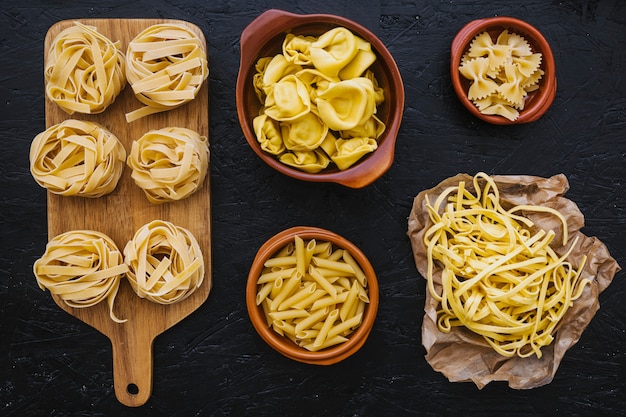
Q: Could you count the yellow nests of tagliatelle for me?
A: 6